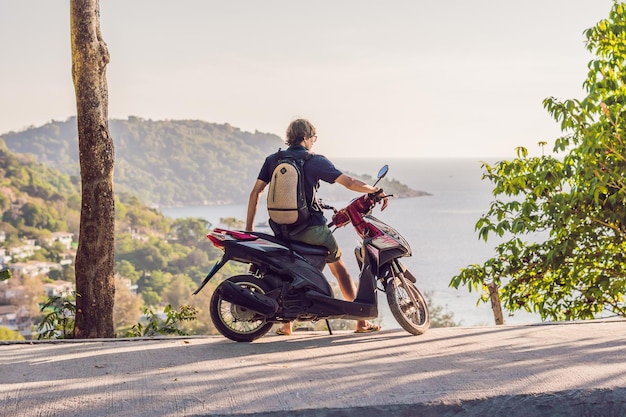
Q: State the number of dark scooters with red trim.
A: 1